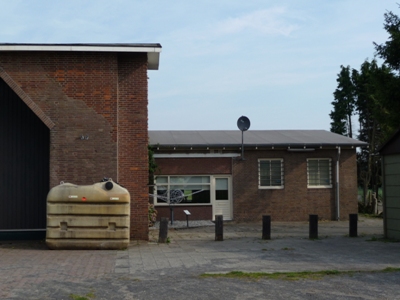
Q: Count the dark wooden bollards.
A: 5